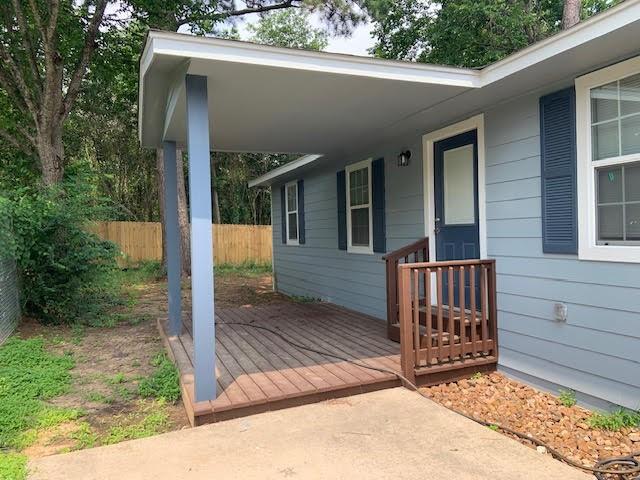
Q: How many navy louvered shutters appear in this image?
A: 5